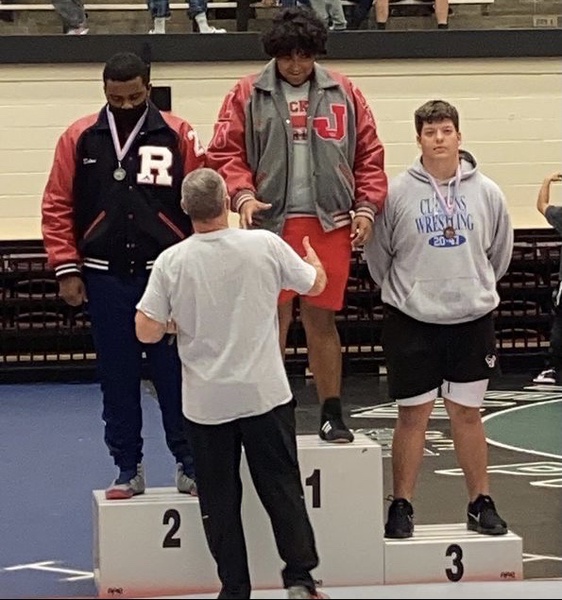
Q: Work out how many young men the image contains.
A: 3